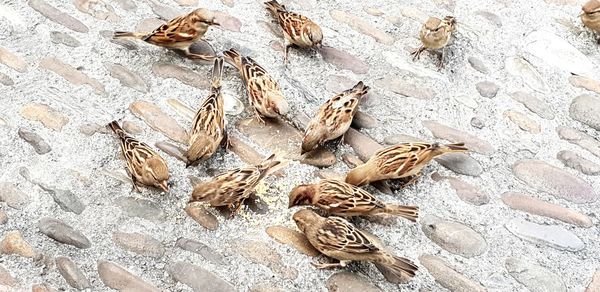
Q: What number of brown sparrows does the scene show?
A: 12